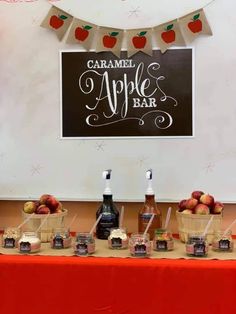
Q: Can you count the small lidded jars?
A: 9